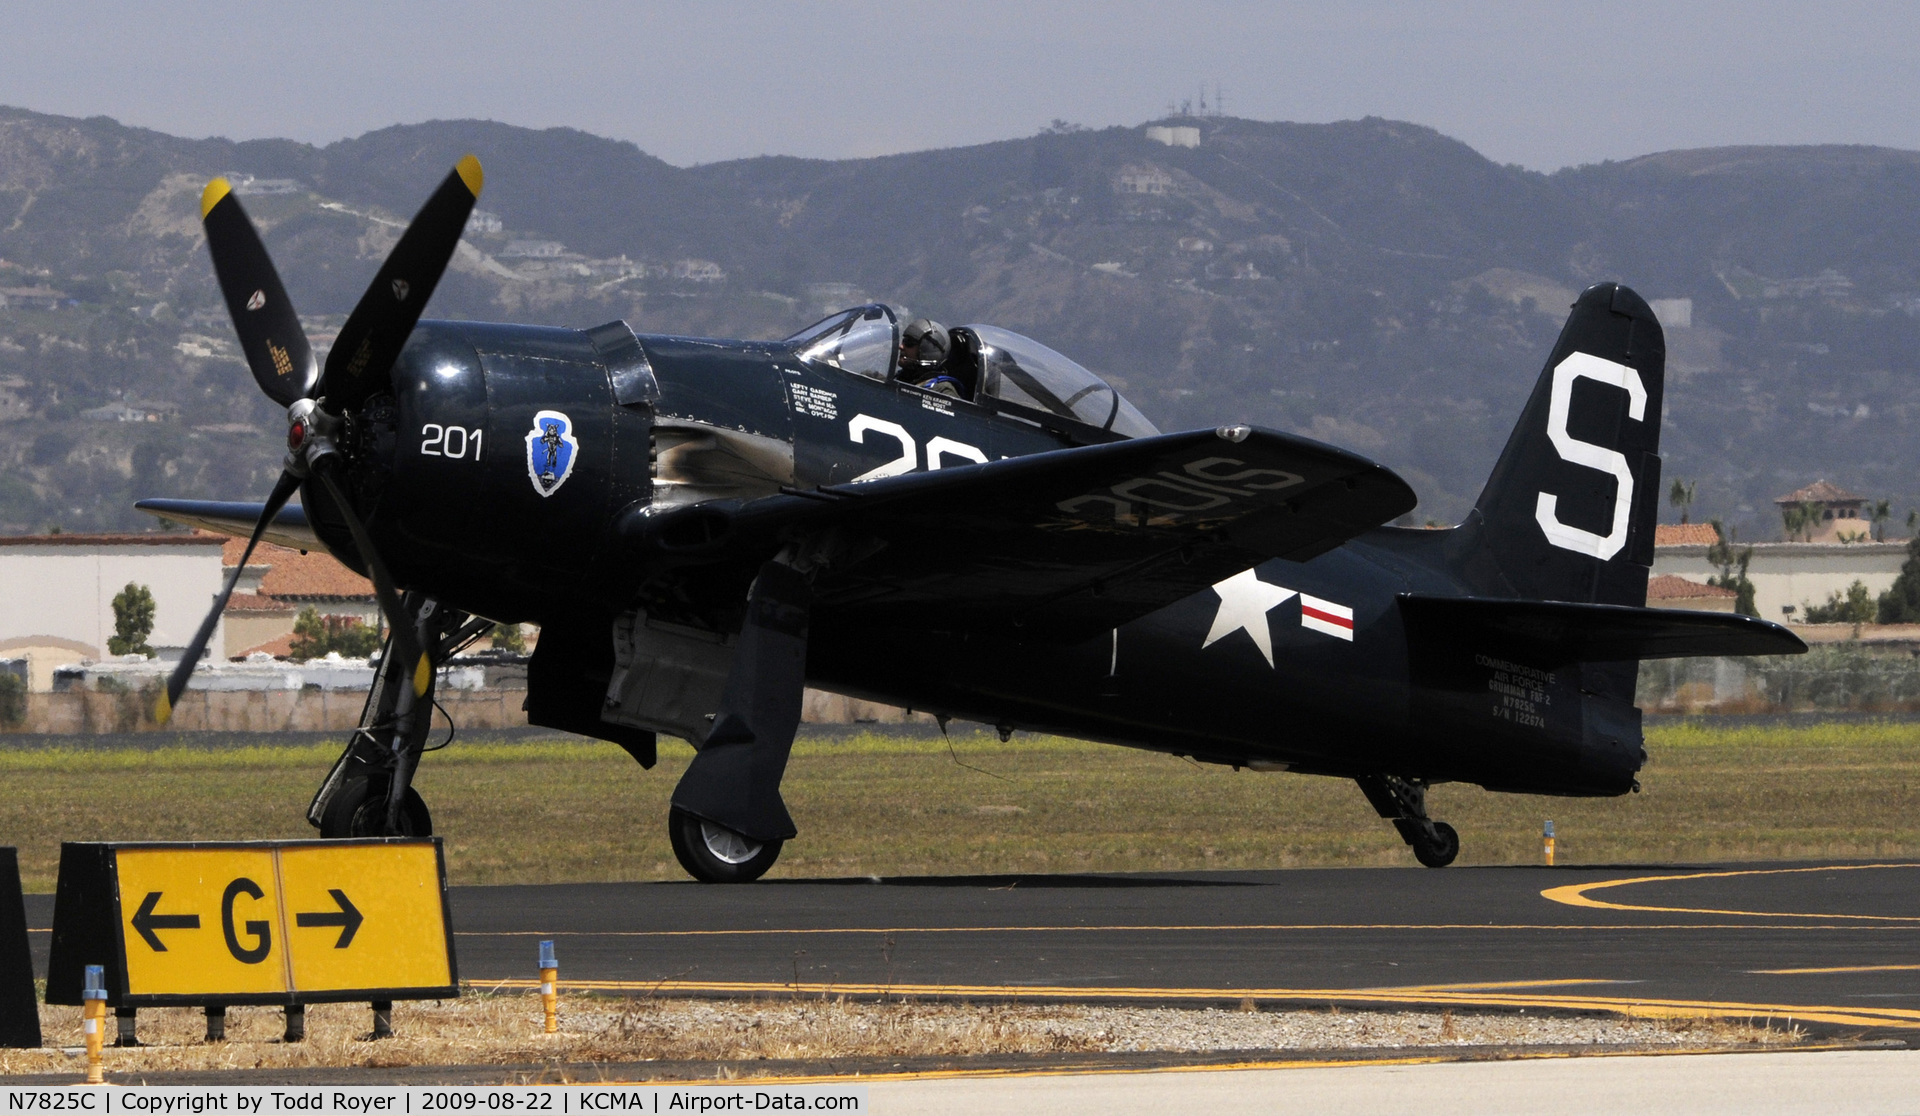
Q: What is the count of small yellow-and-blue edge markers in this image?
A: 3